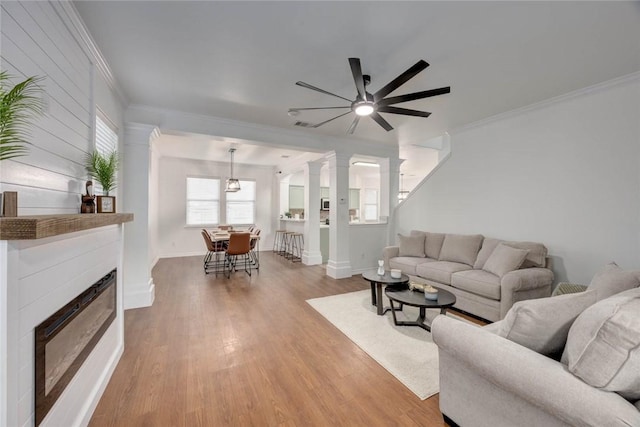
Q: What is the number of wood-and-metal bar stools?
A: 3